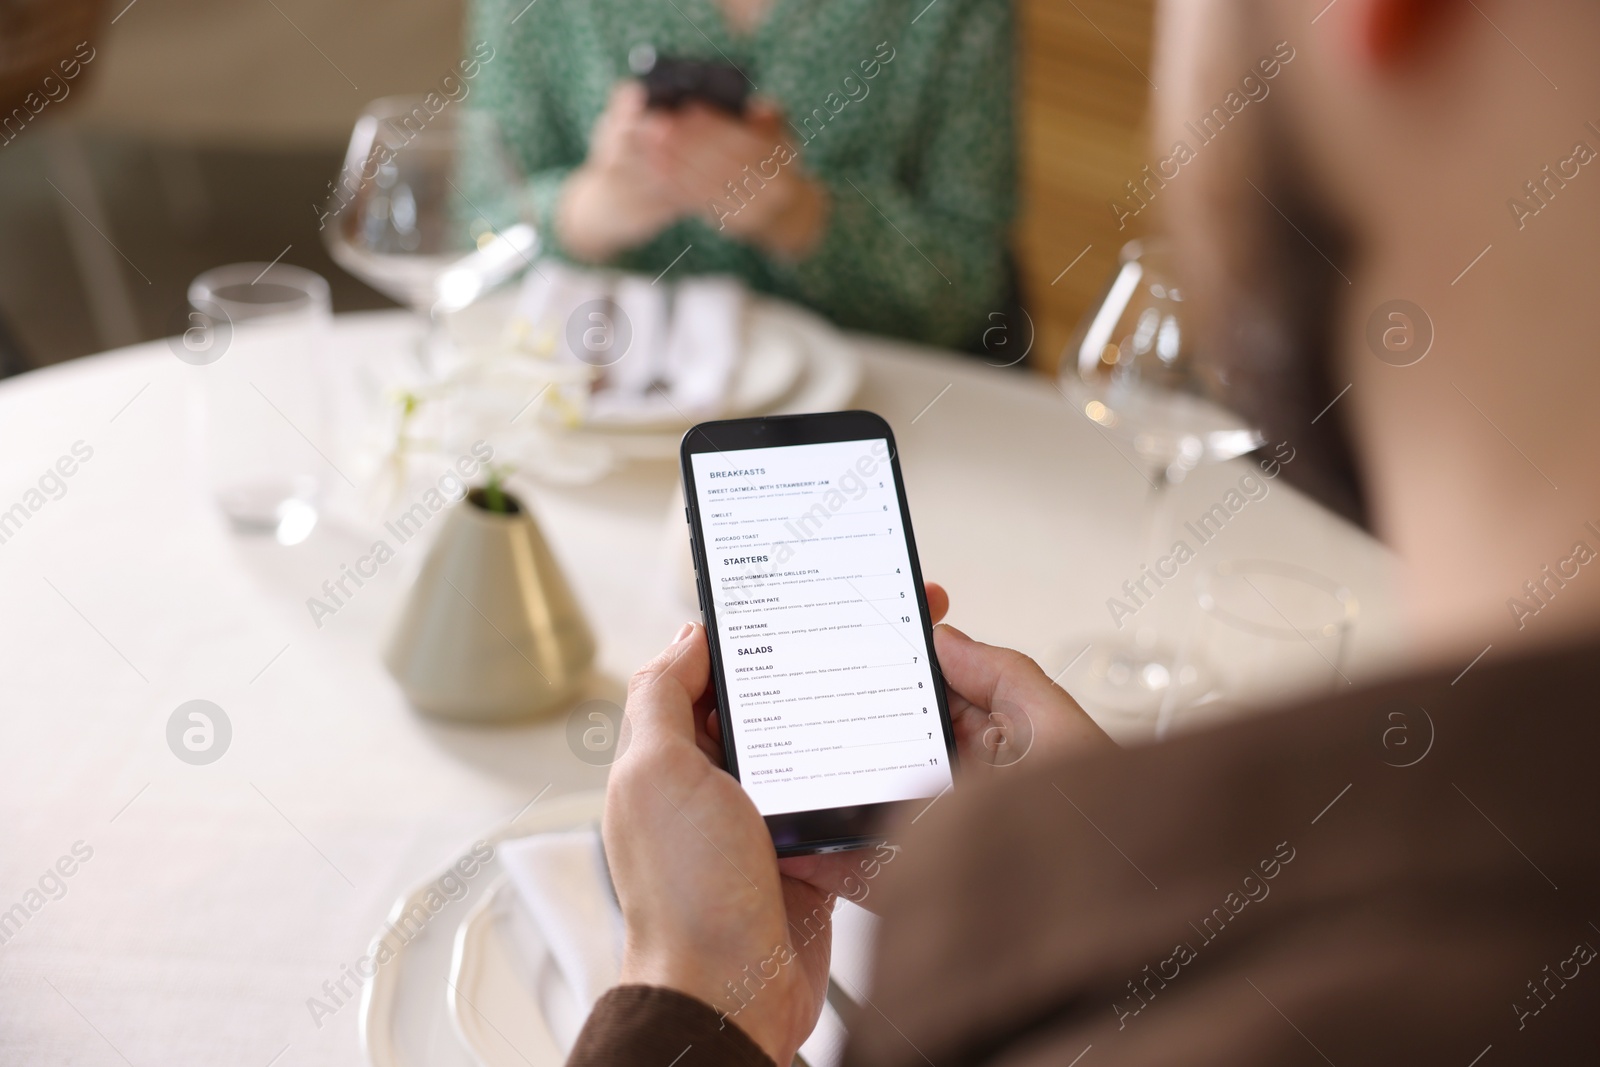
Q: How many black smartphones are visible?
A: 2